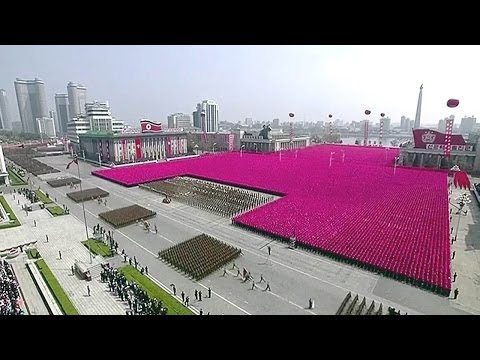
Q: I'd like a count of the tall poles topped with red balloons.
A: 5